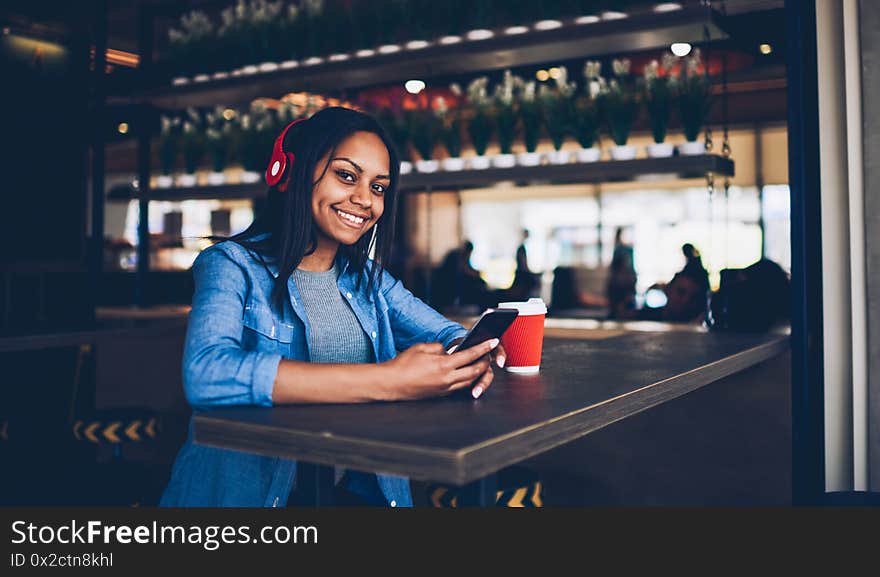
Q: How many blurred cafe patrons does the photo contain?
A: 4